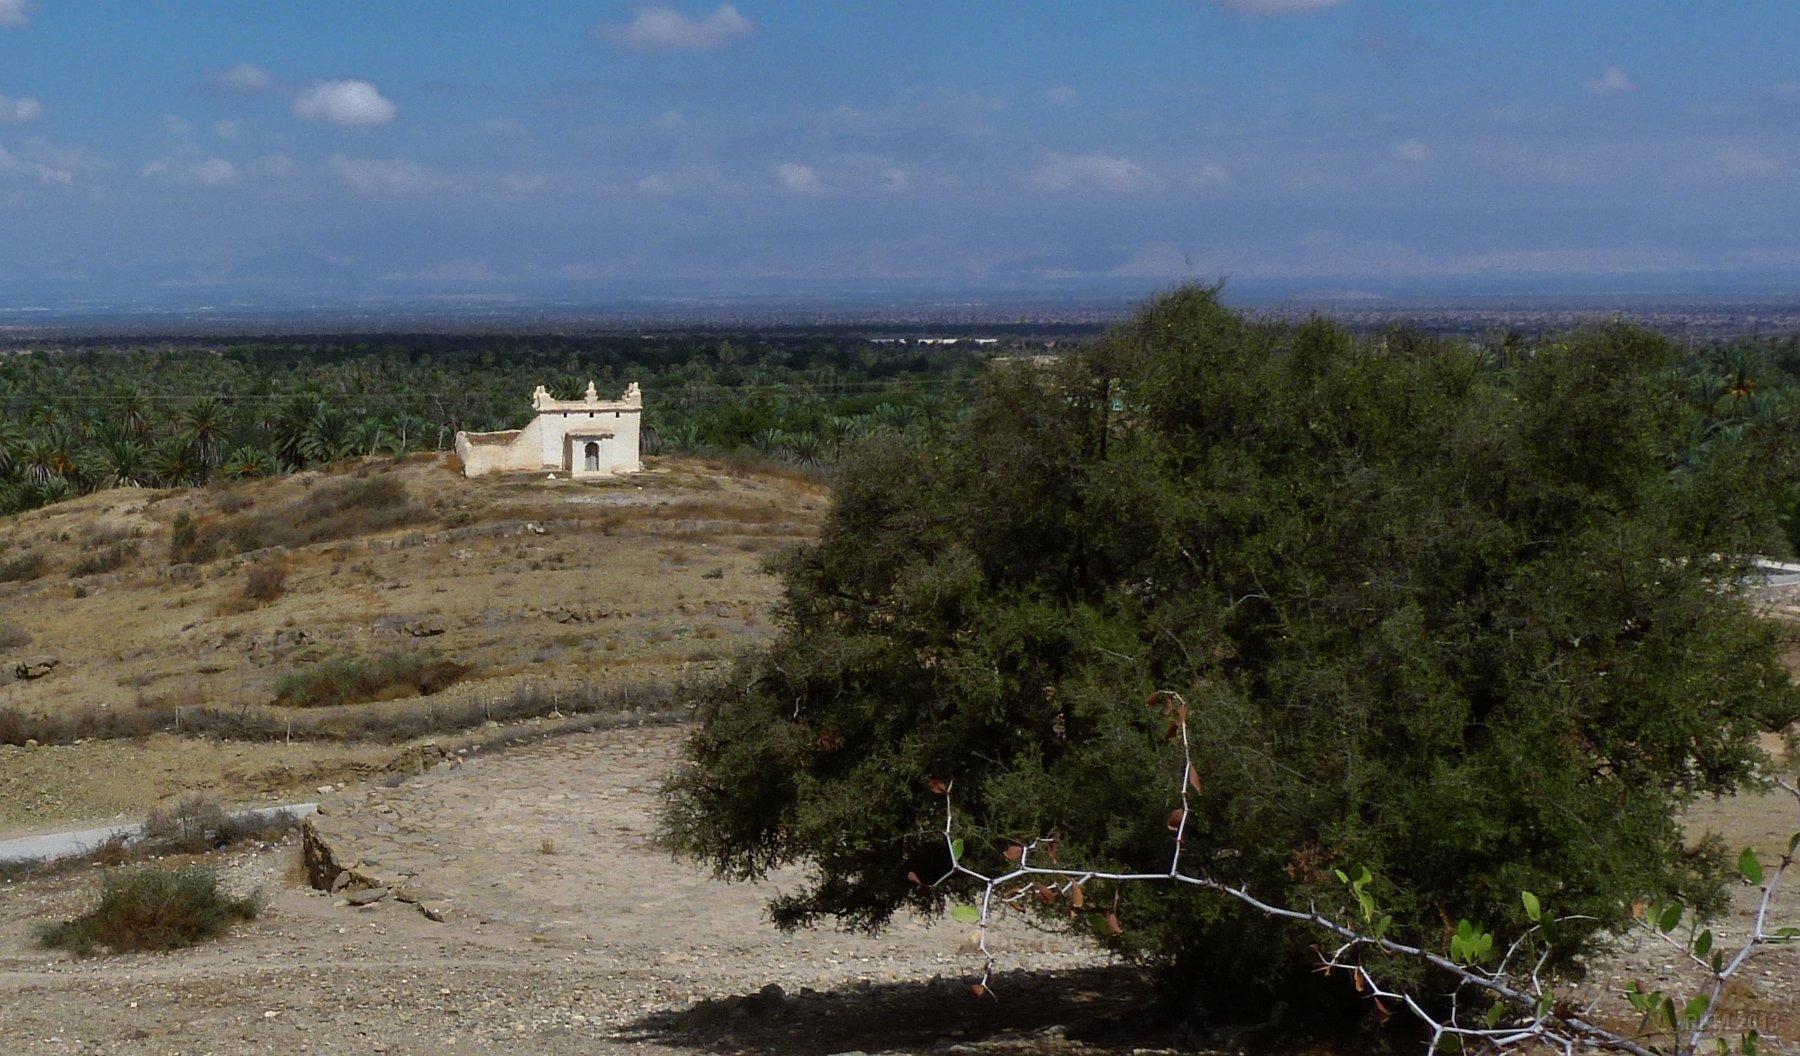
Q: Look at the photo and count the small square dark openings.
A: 3